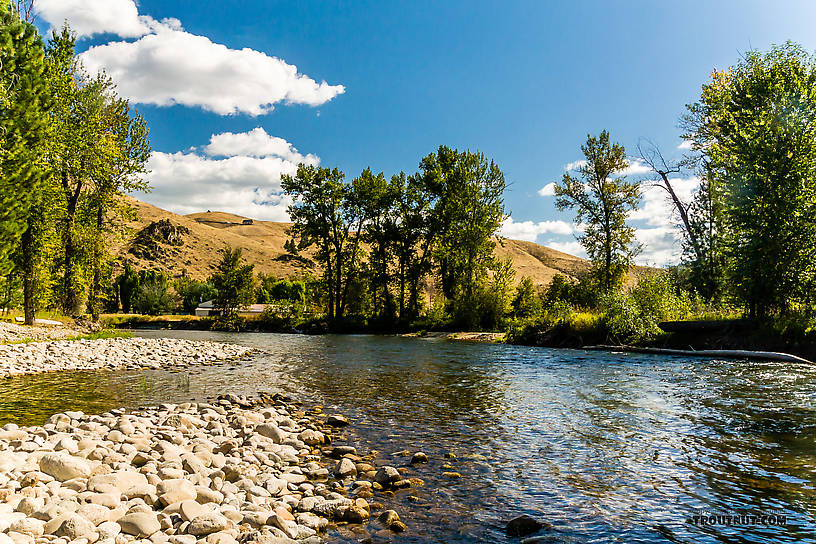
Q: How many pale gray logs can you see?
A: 1